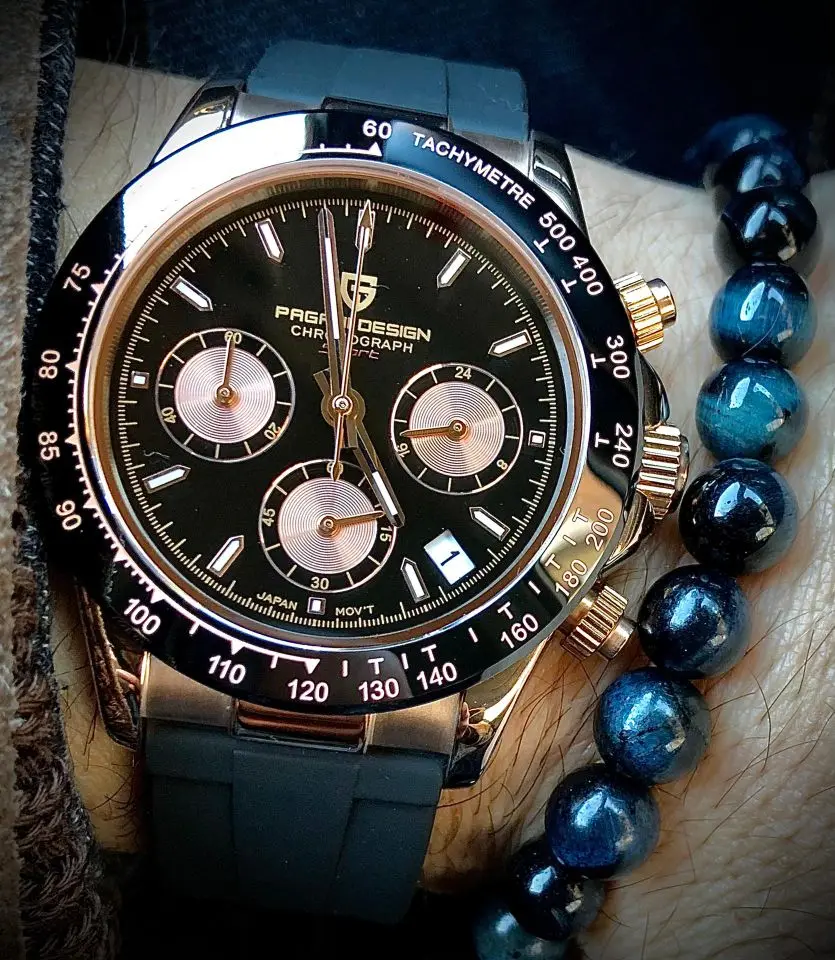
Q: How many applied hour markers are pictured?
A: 12